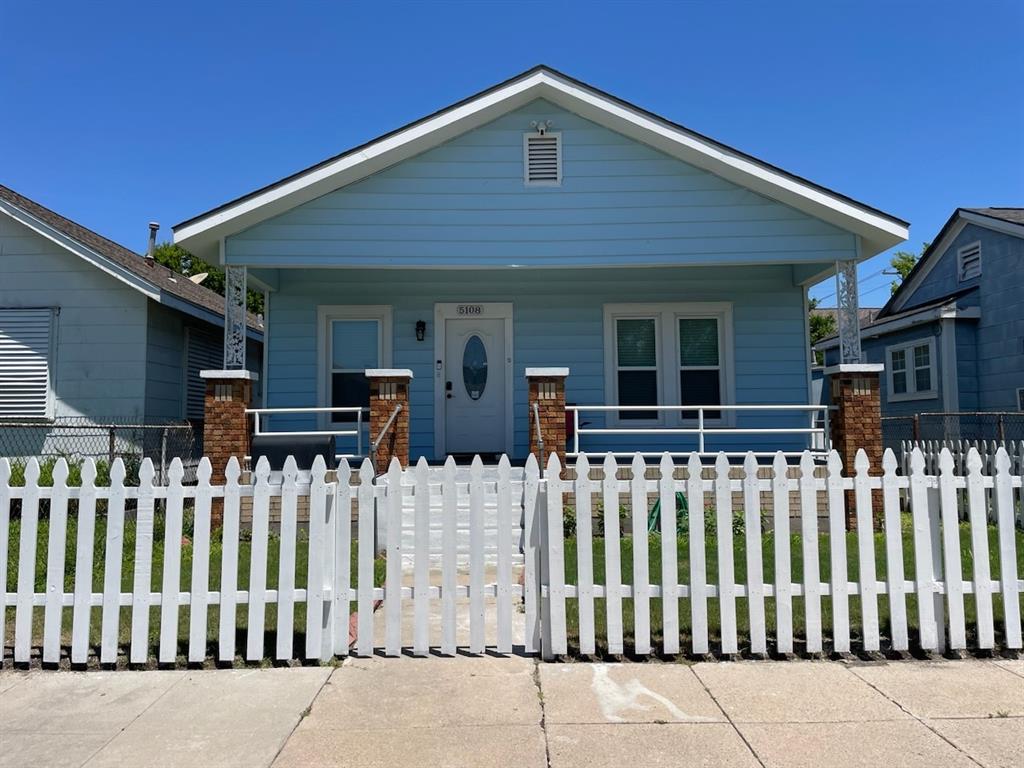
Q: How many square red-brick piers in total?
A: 4